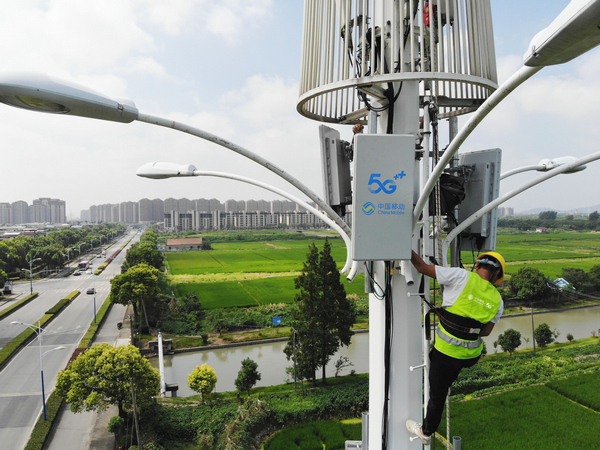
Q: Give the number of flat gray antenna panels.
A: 3